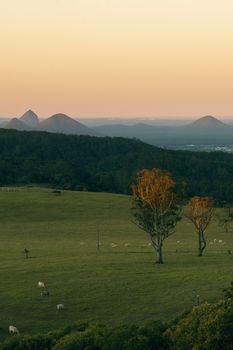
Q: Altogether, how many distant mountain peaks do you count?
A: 4